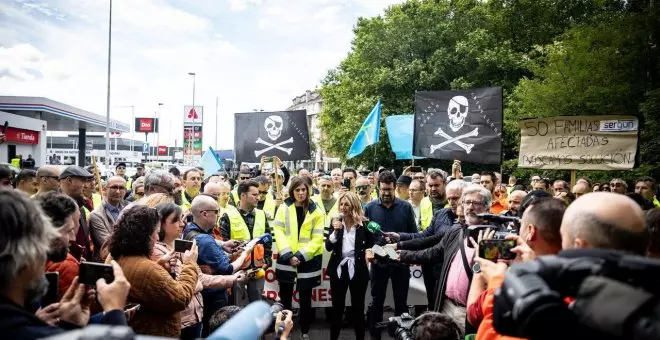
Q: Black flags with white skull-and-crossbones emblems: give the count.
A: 2